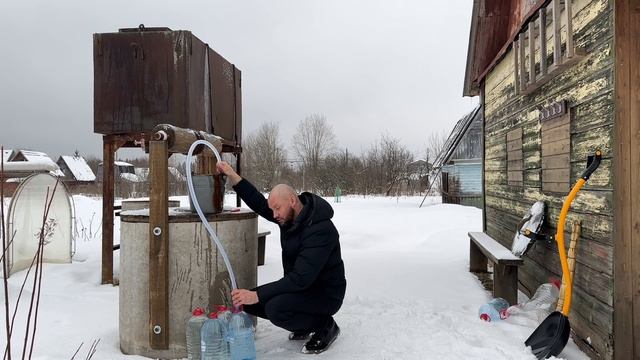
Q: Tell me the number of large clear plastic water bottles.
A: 7